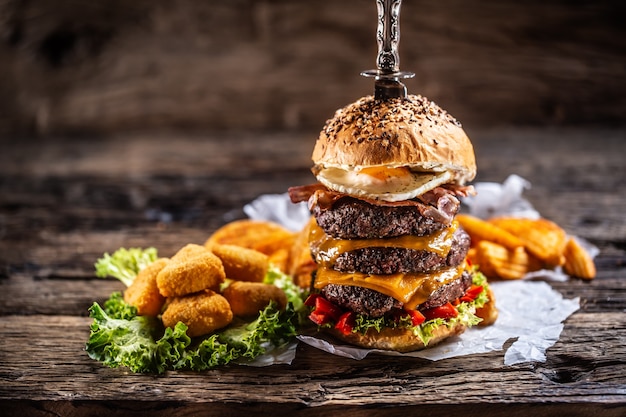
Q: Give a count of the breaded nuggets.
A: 5